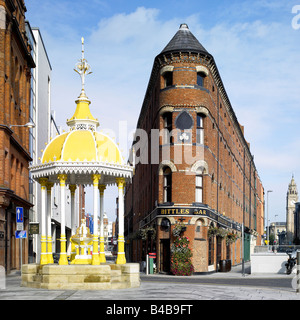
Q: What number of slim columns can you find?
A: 7